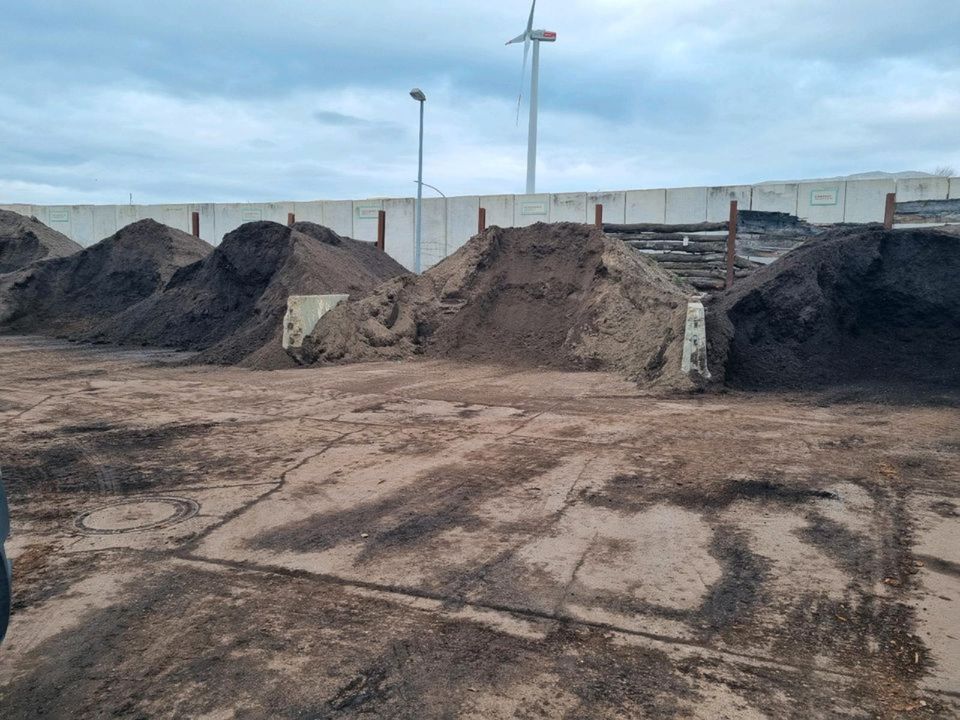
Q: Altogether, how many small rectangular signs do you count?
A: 5